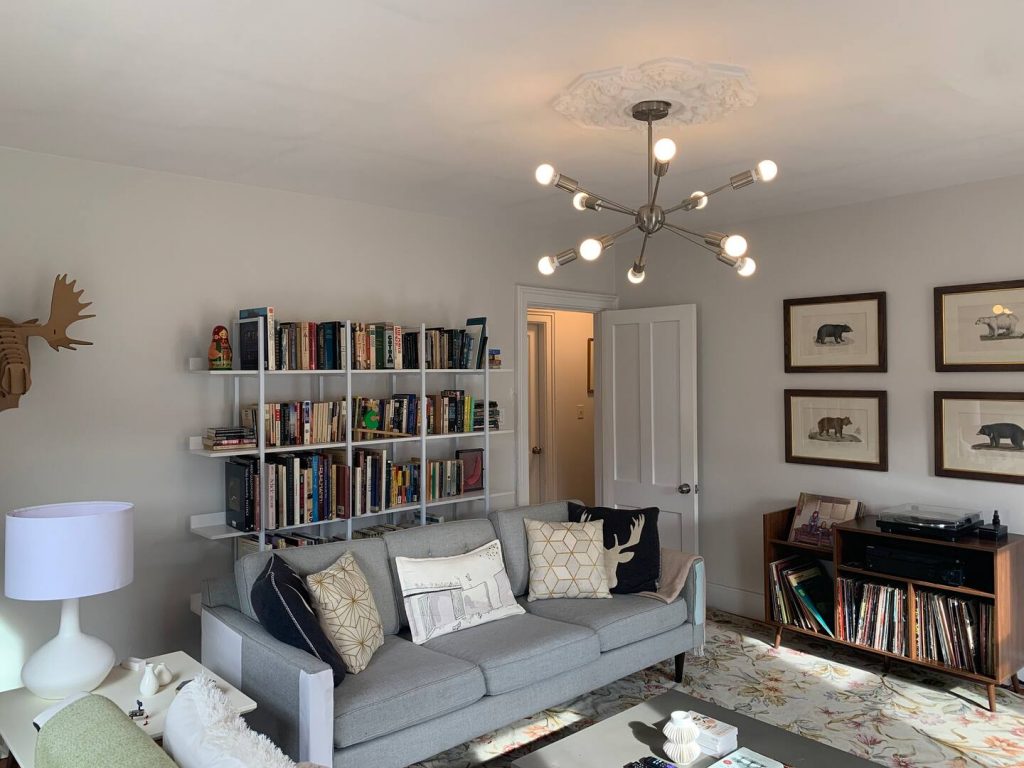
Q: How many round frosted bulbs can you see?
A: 10